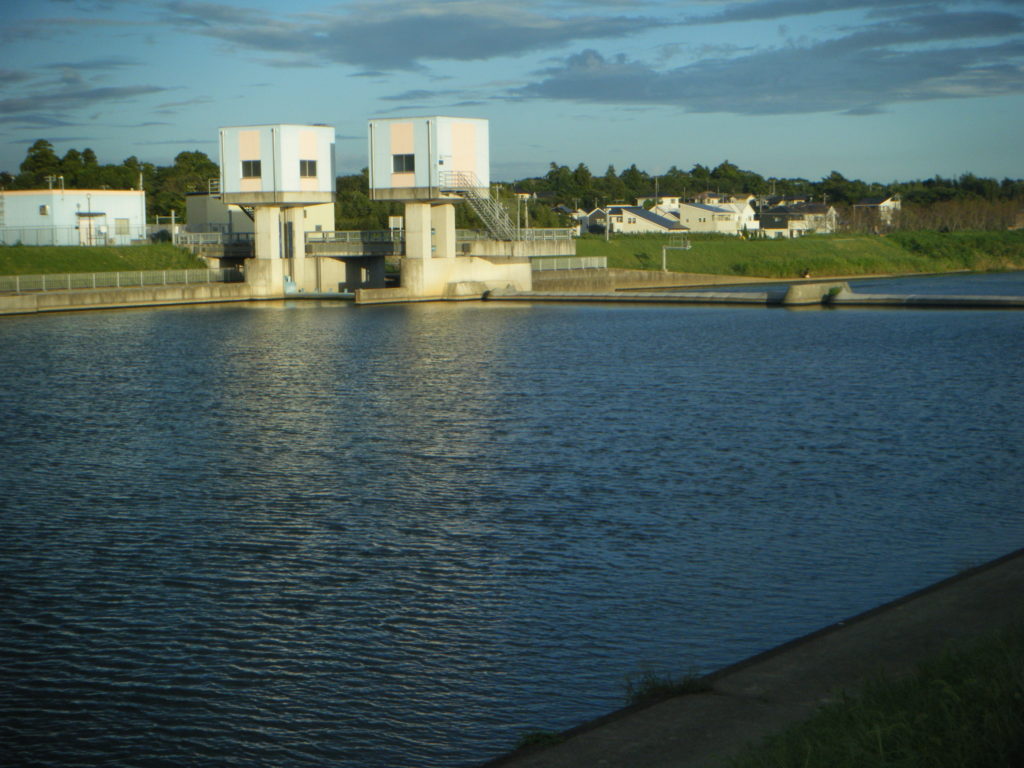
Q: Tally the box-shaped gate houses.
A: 2